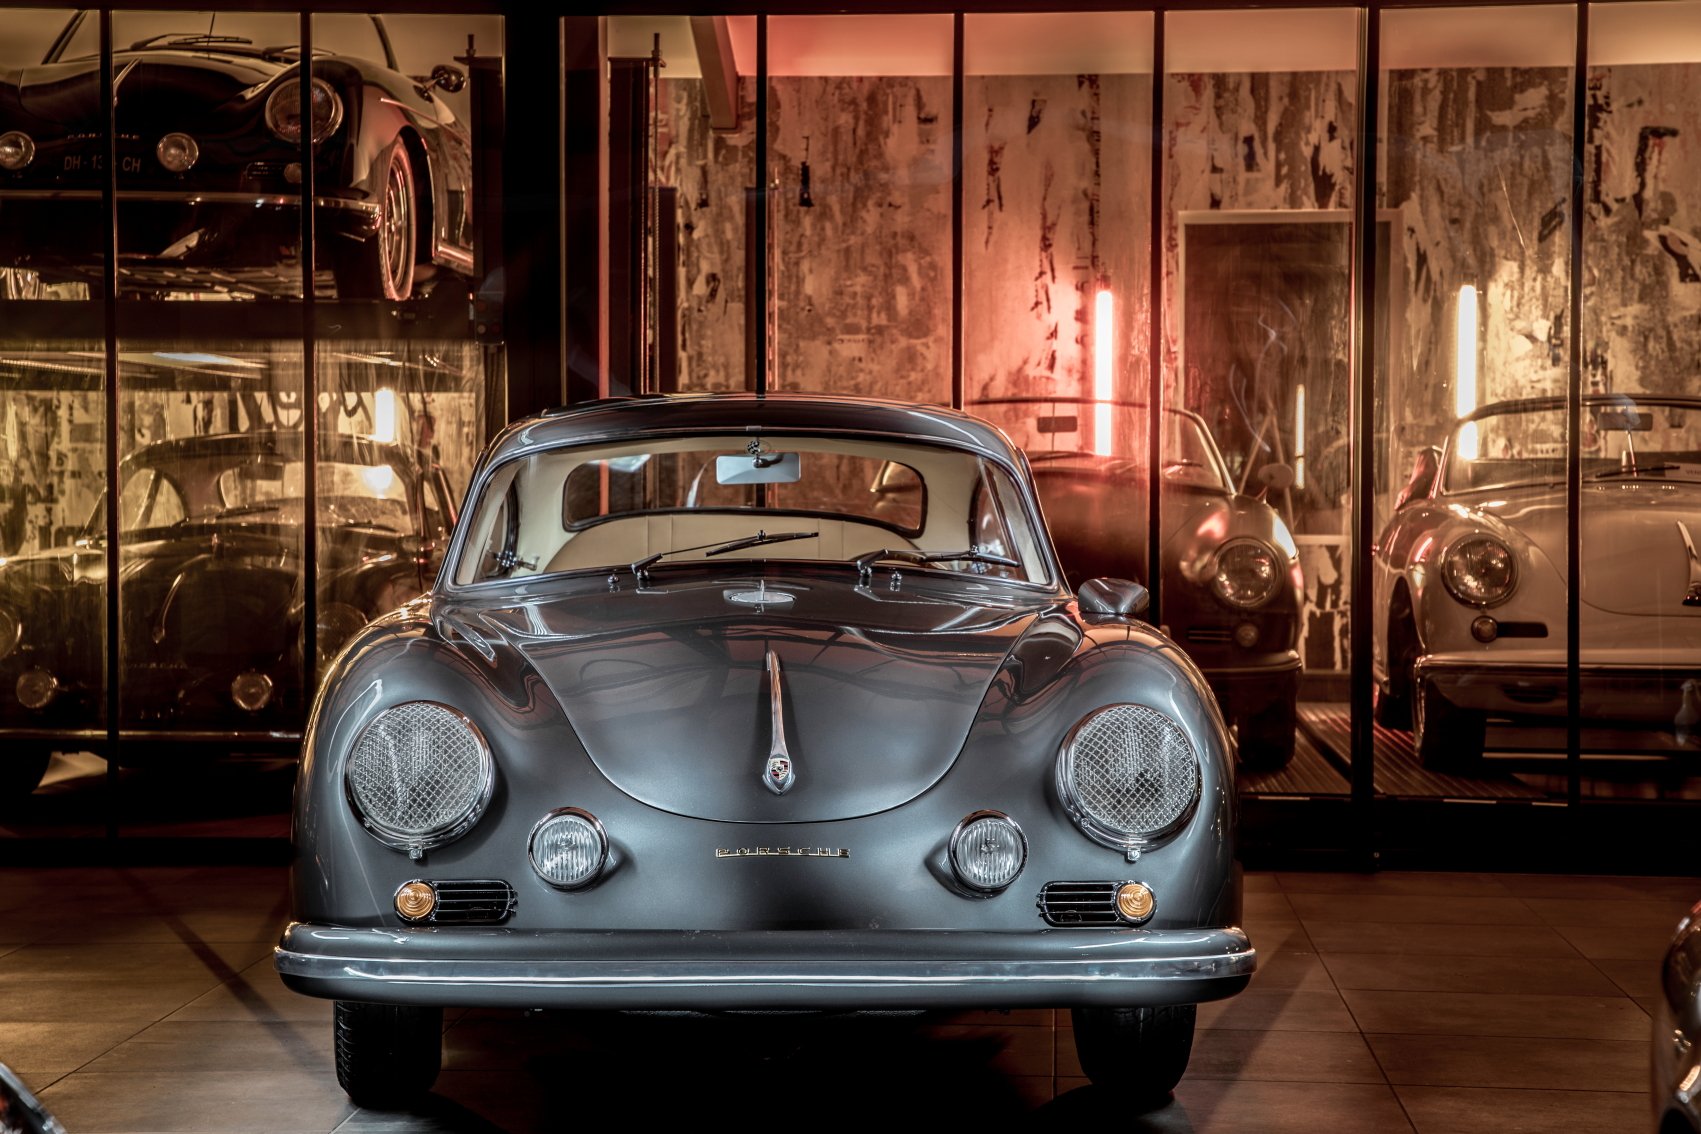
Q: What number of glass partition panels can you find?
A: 9